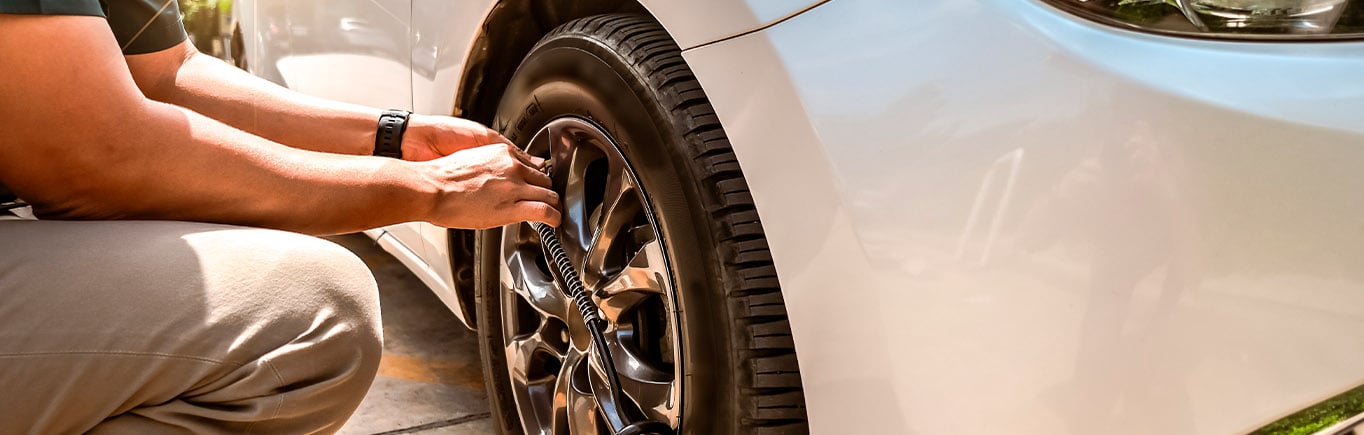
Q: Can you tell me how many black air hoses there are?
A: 1